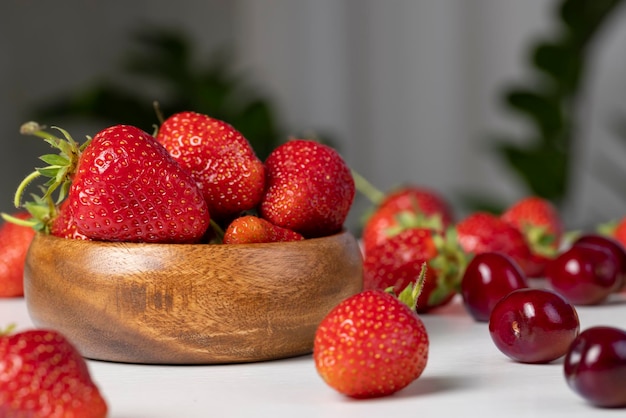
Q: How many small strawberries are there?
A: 1